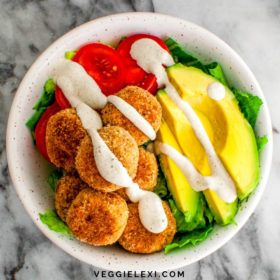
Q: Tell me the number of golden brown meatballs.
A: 7